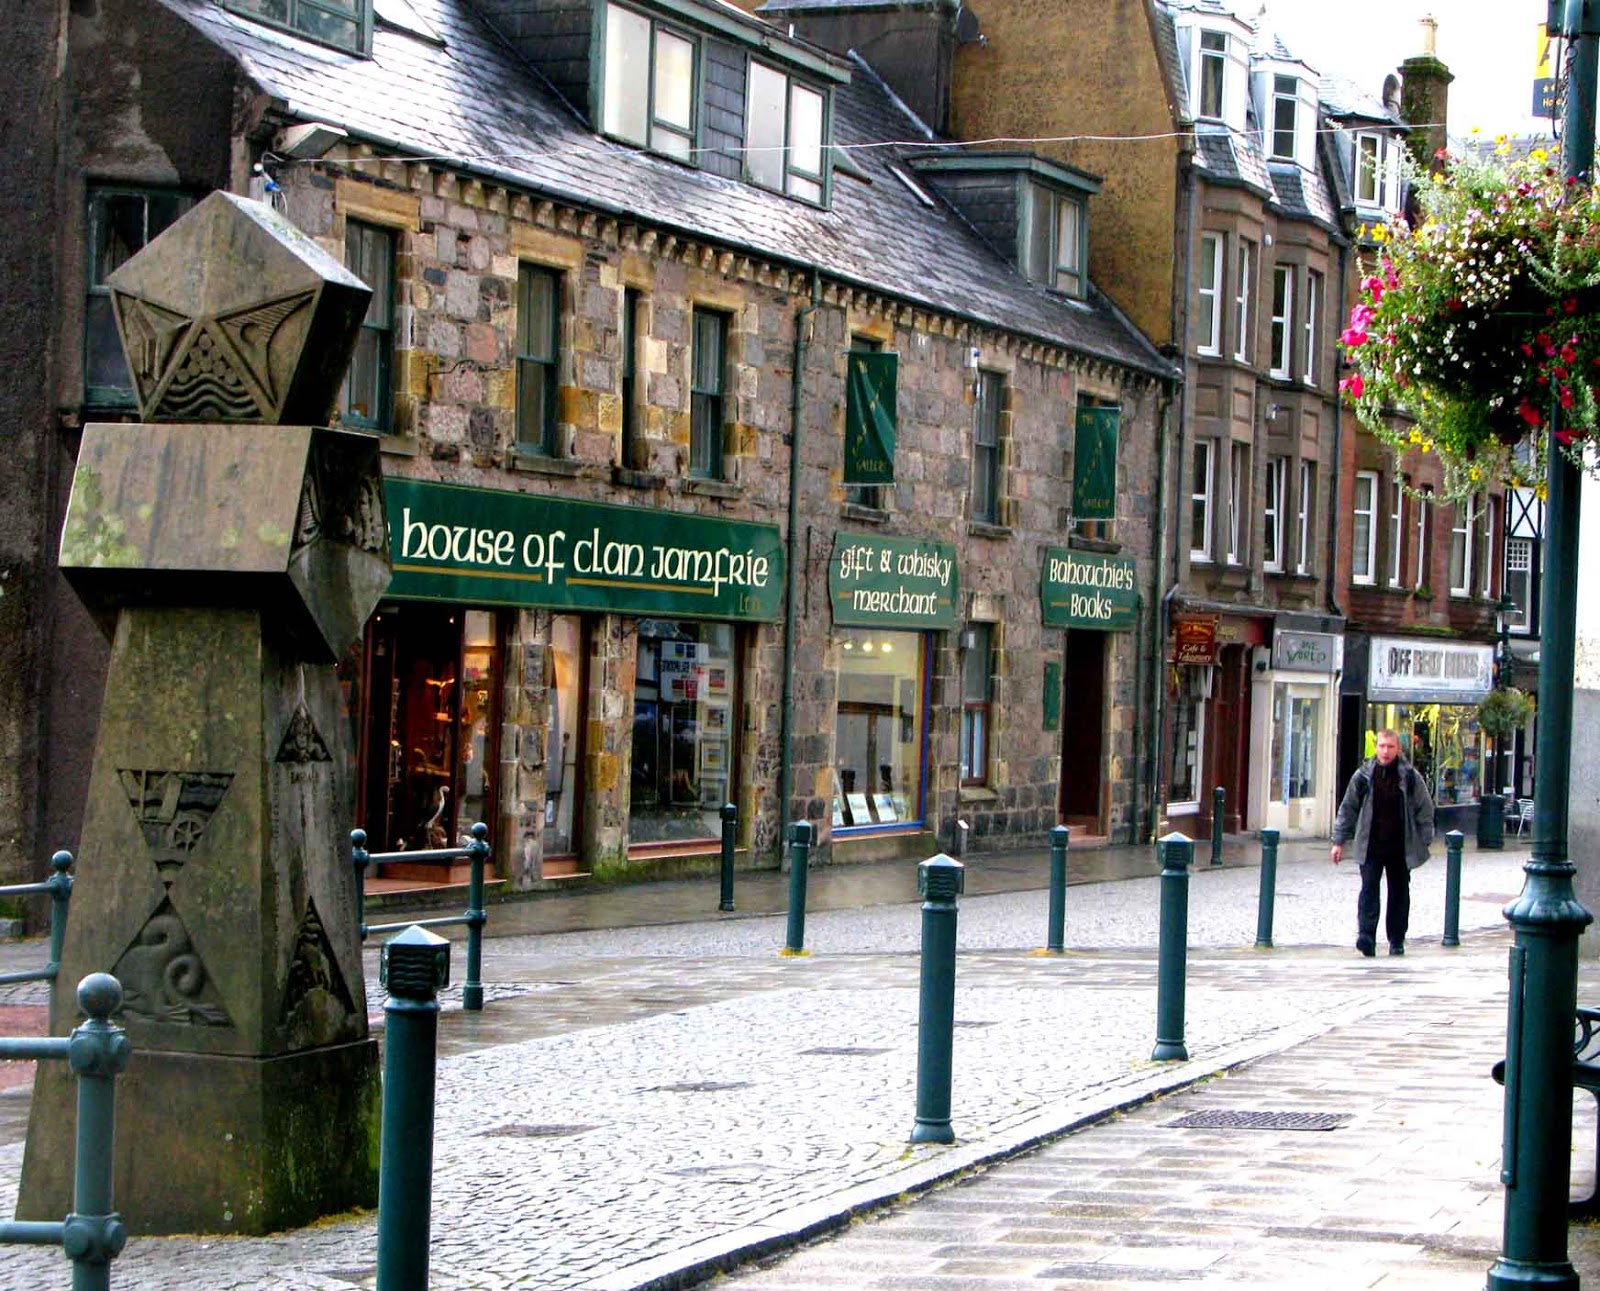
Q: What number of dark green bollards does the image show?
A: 9